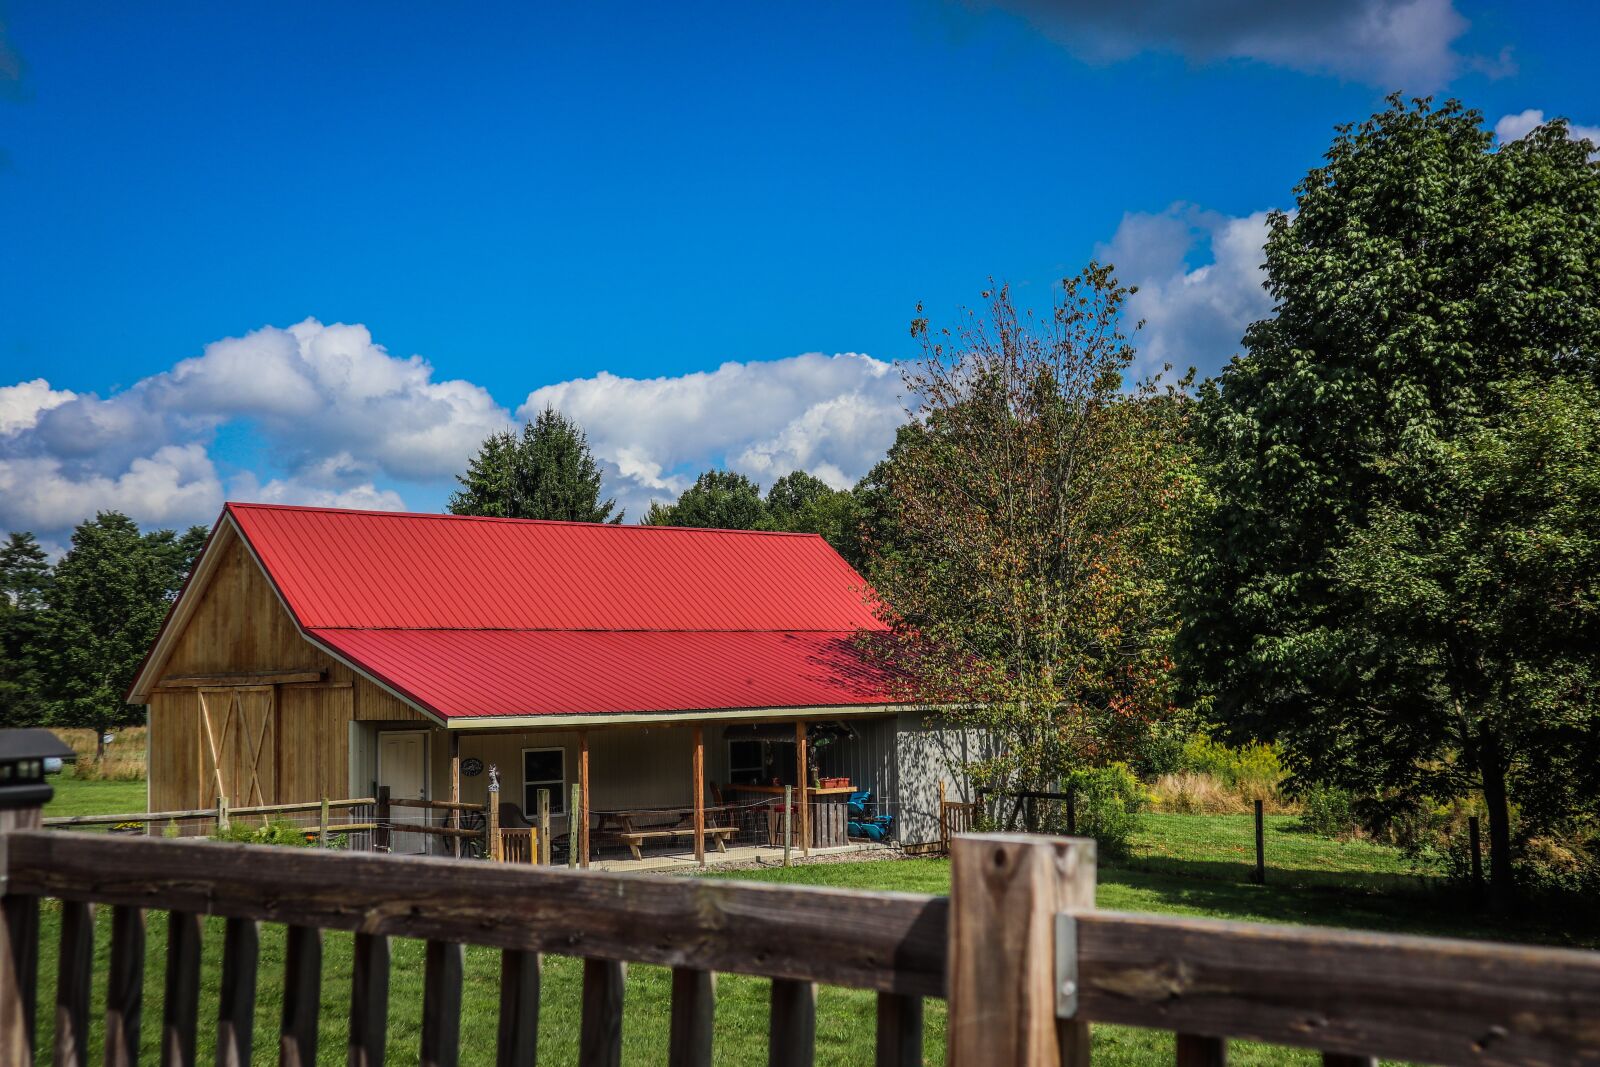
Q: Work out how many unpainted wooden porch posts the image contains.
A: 4